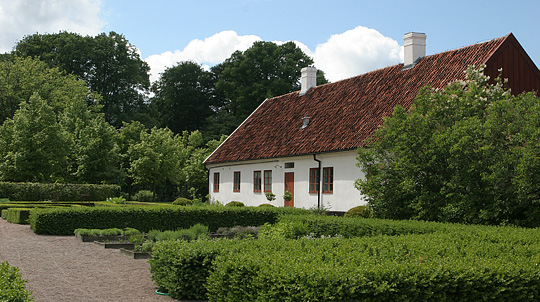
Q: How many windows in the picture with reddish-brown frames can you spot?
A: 6